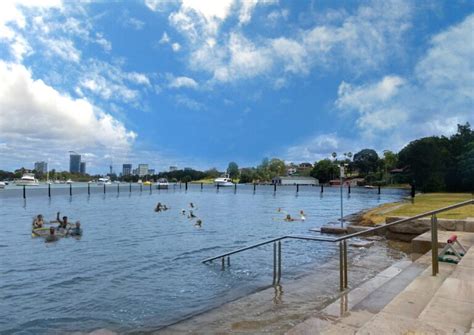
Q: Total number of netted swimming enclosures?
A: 1